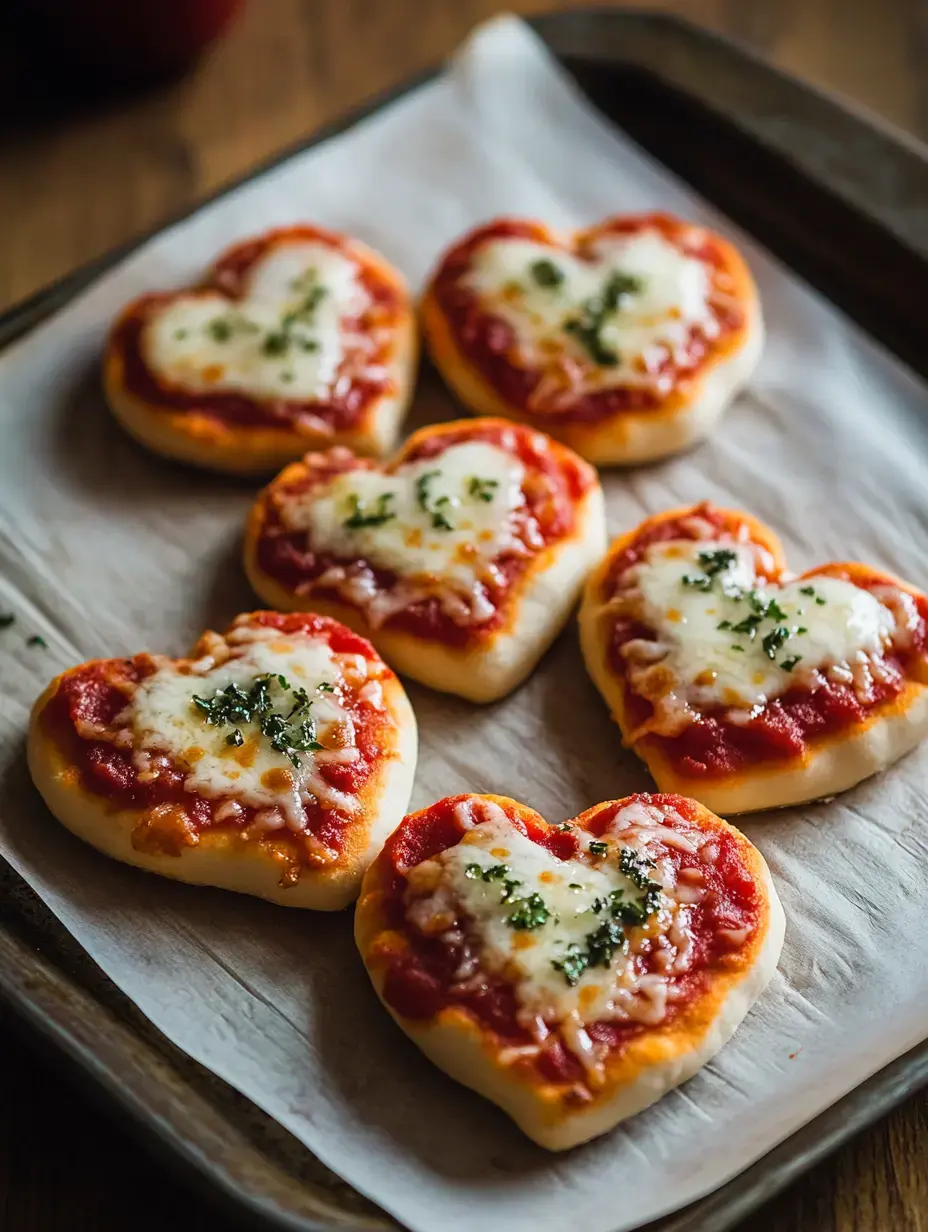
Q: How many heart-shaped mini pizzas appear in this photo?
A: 6